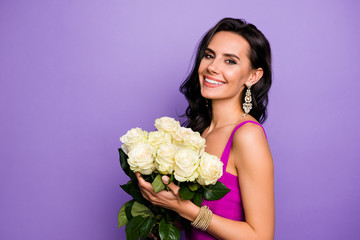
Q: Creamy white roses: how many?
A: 9